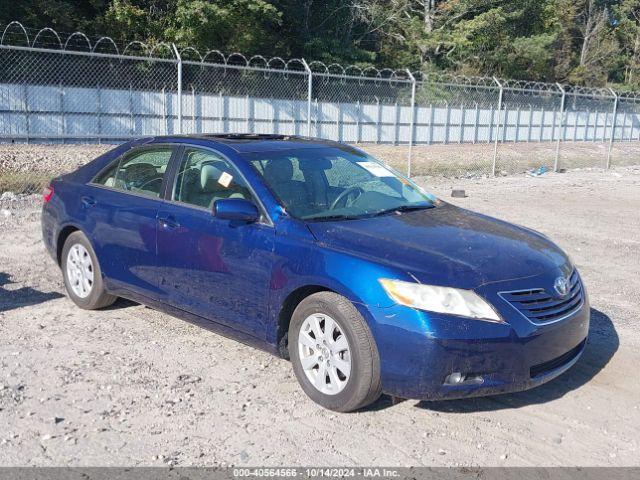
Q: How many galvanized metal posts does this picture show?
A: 6